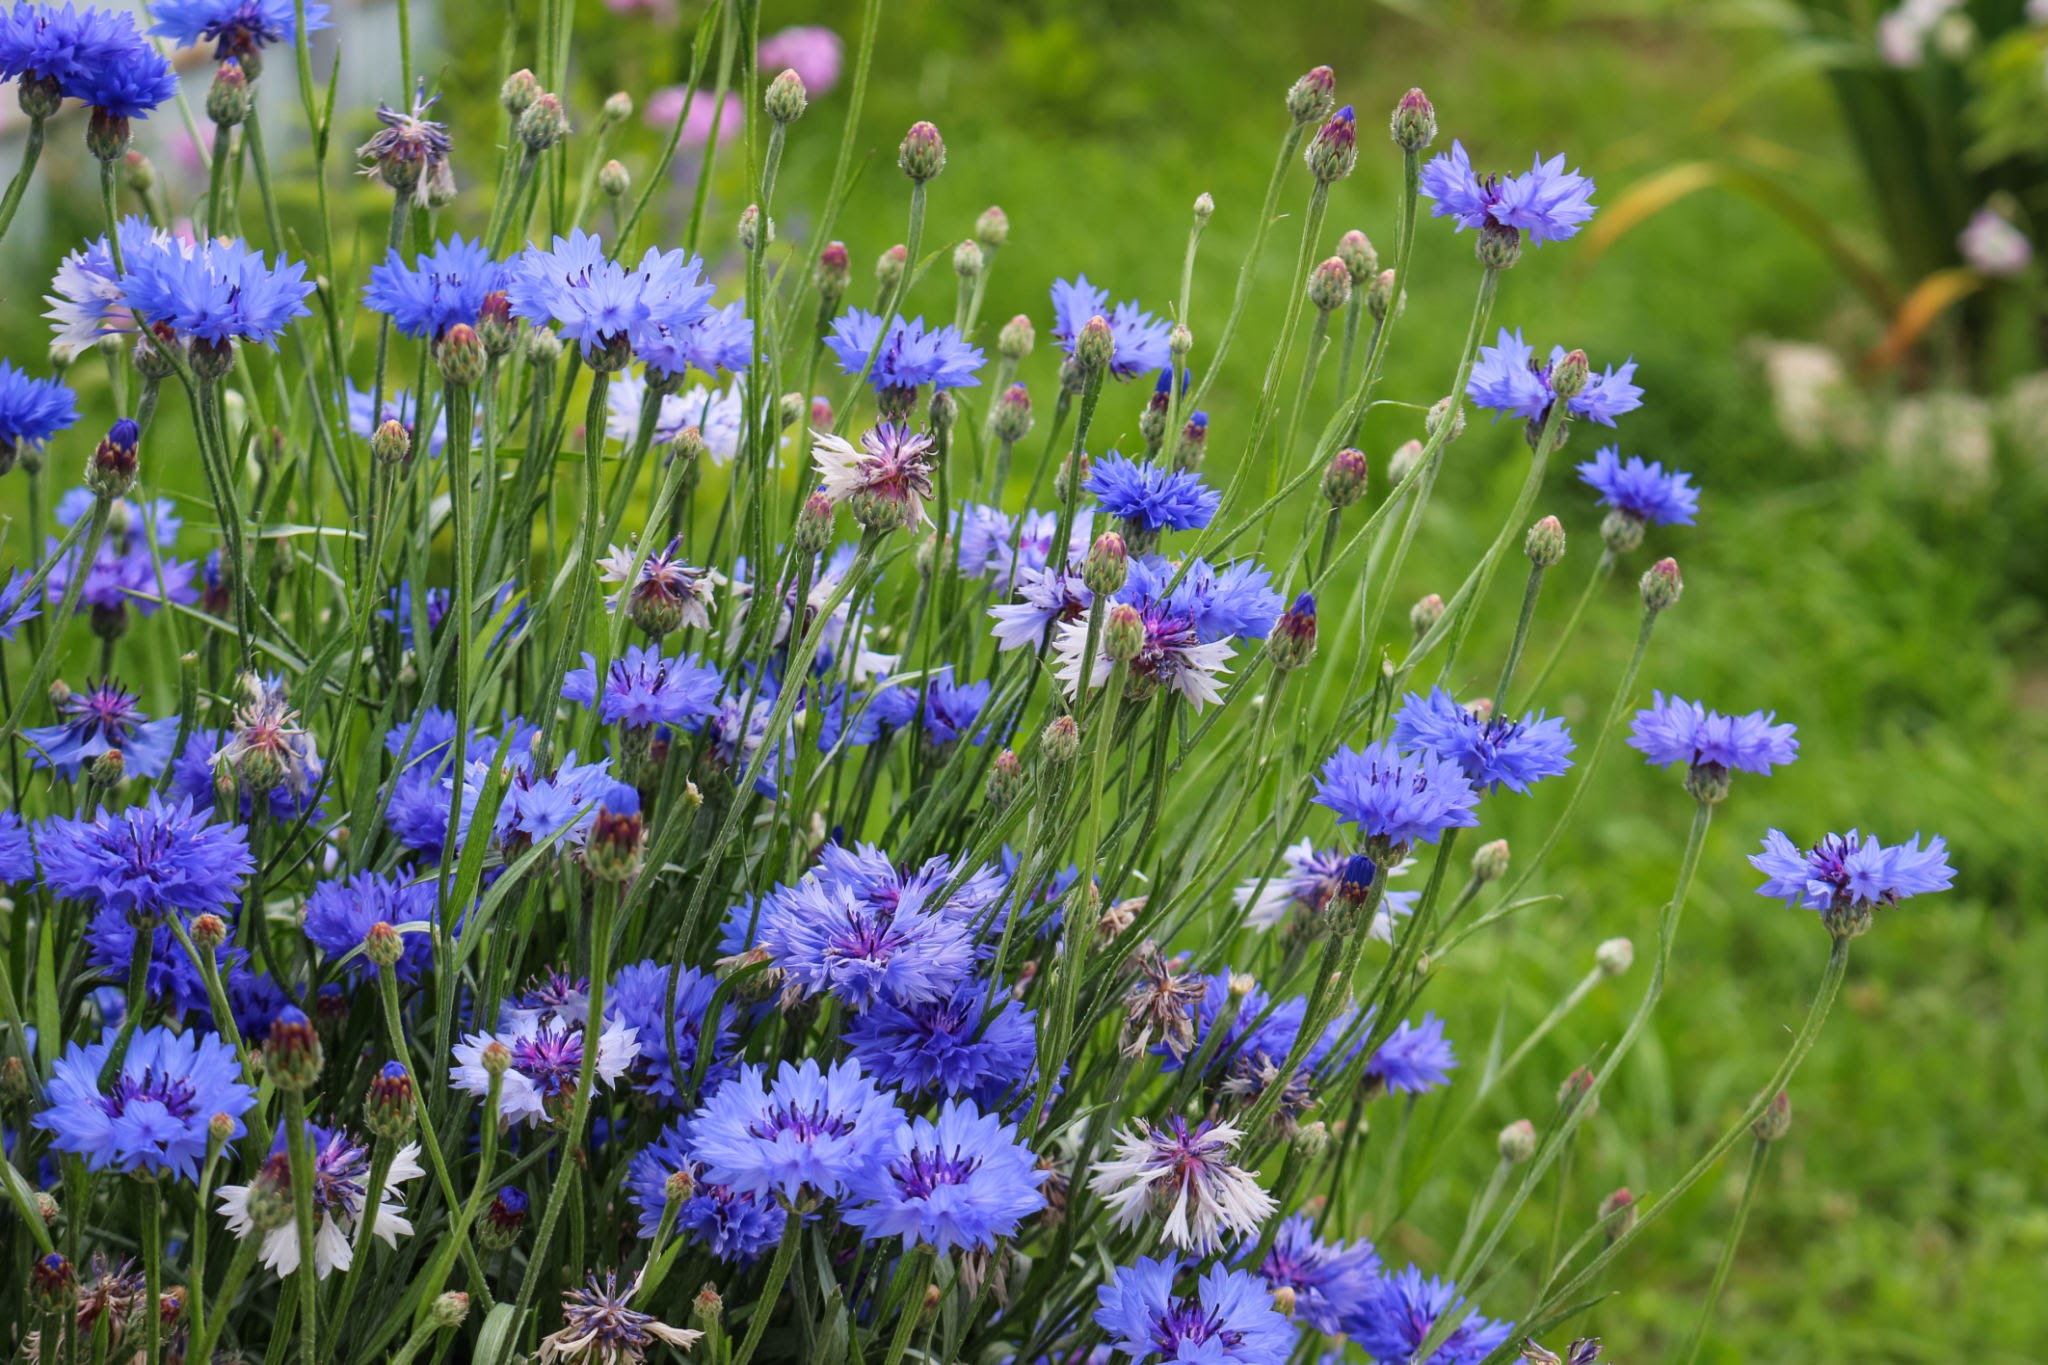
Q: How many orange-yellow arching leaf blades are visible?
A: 2